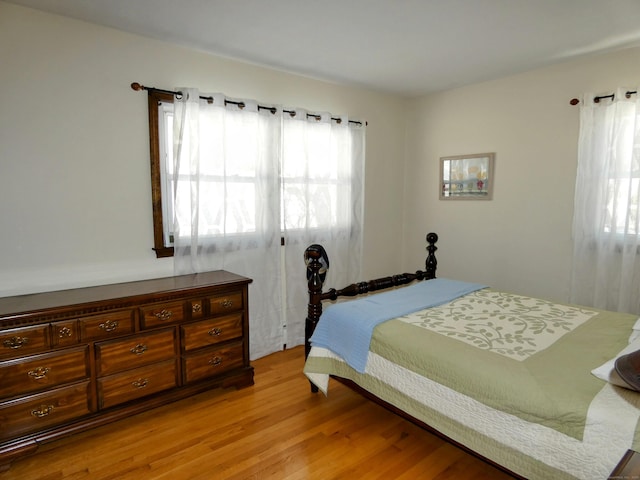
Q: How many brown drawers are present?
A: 12